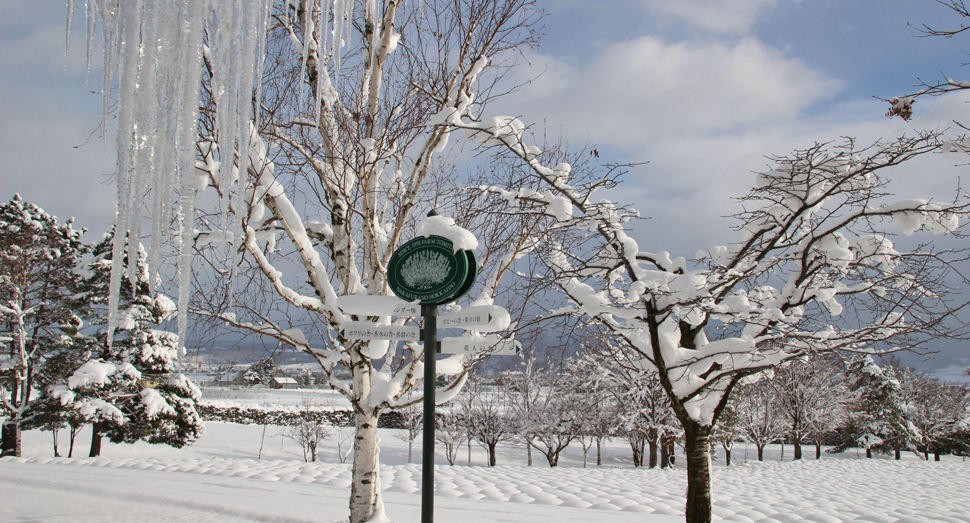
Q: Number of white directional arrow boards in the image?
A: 4